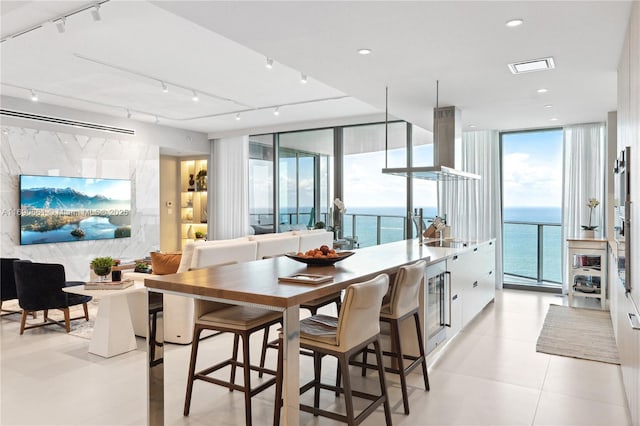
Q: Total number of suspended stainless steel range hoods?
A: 1